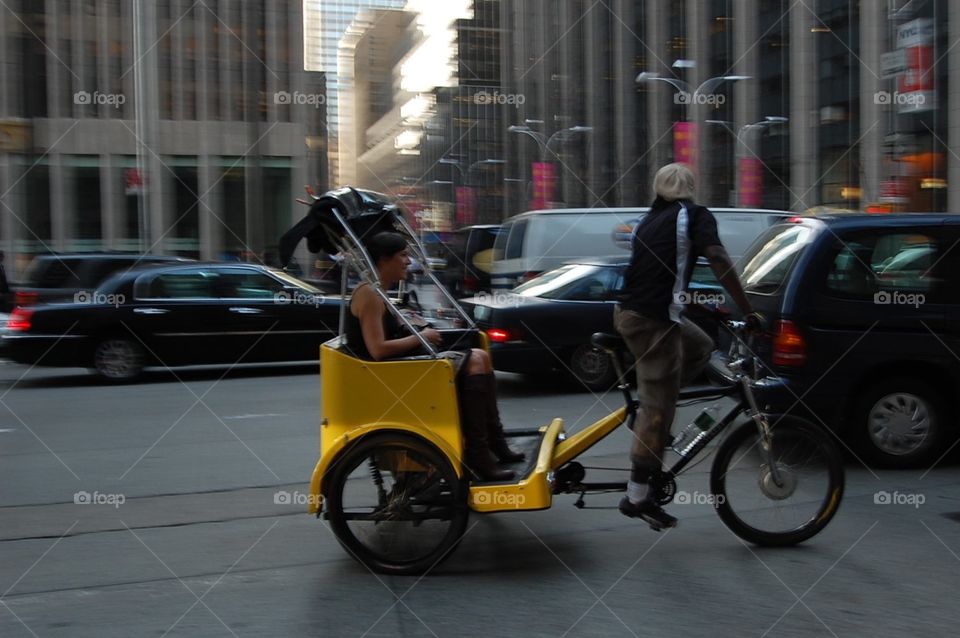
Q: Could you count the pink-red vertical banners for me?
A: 4